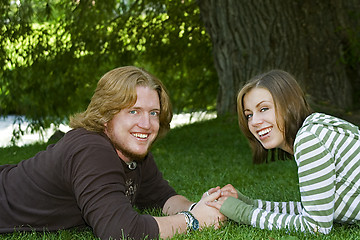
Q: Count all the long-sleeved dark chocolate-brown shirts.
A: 1